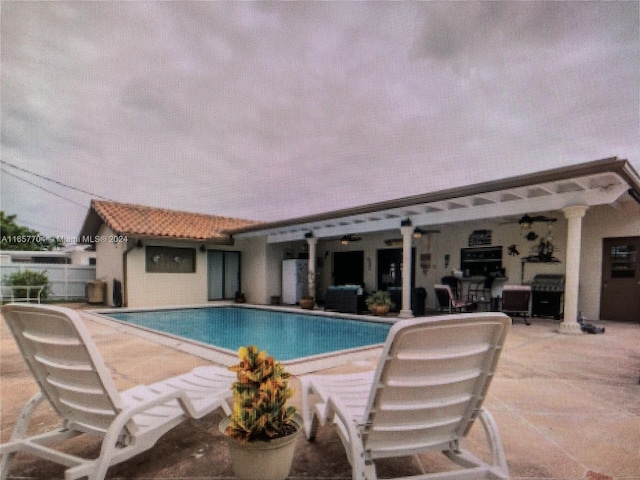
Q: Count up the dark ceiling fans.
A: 3